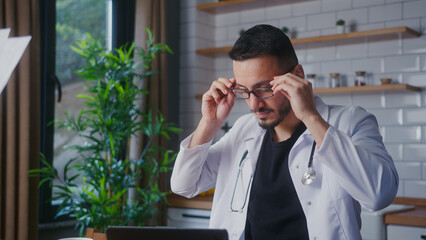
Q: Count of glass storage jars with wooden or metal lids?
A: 3